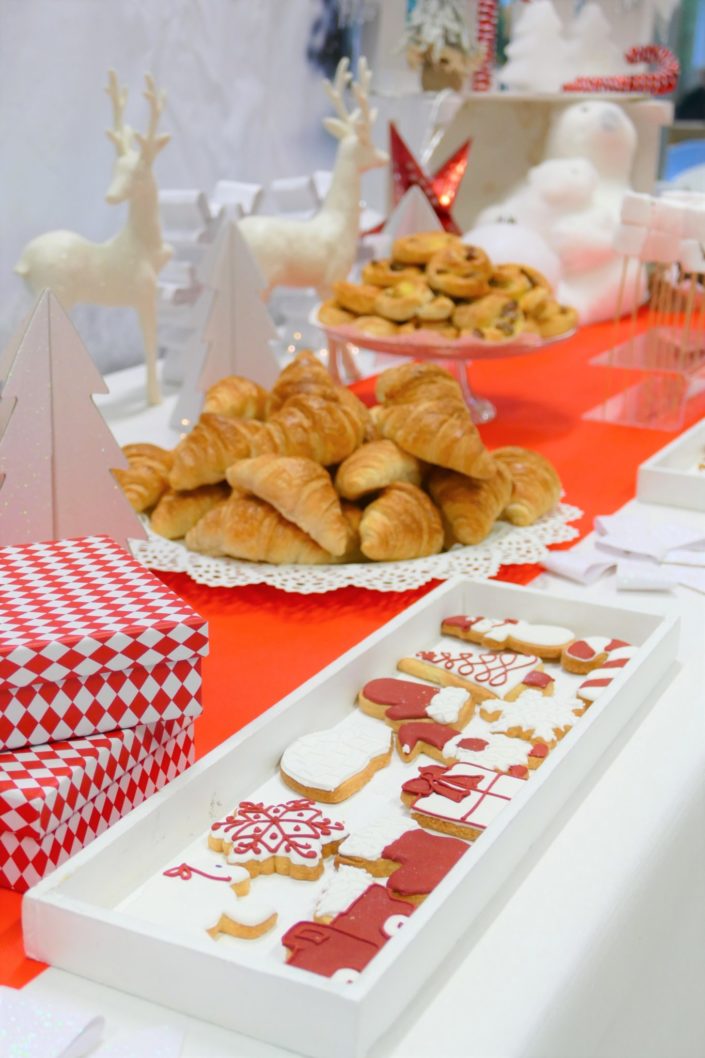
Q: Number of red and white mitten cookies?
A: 2